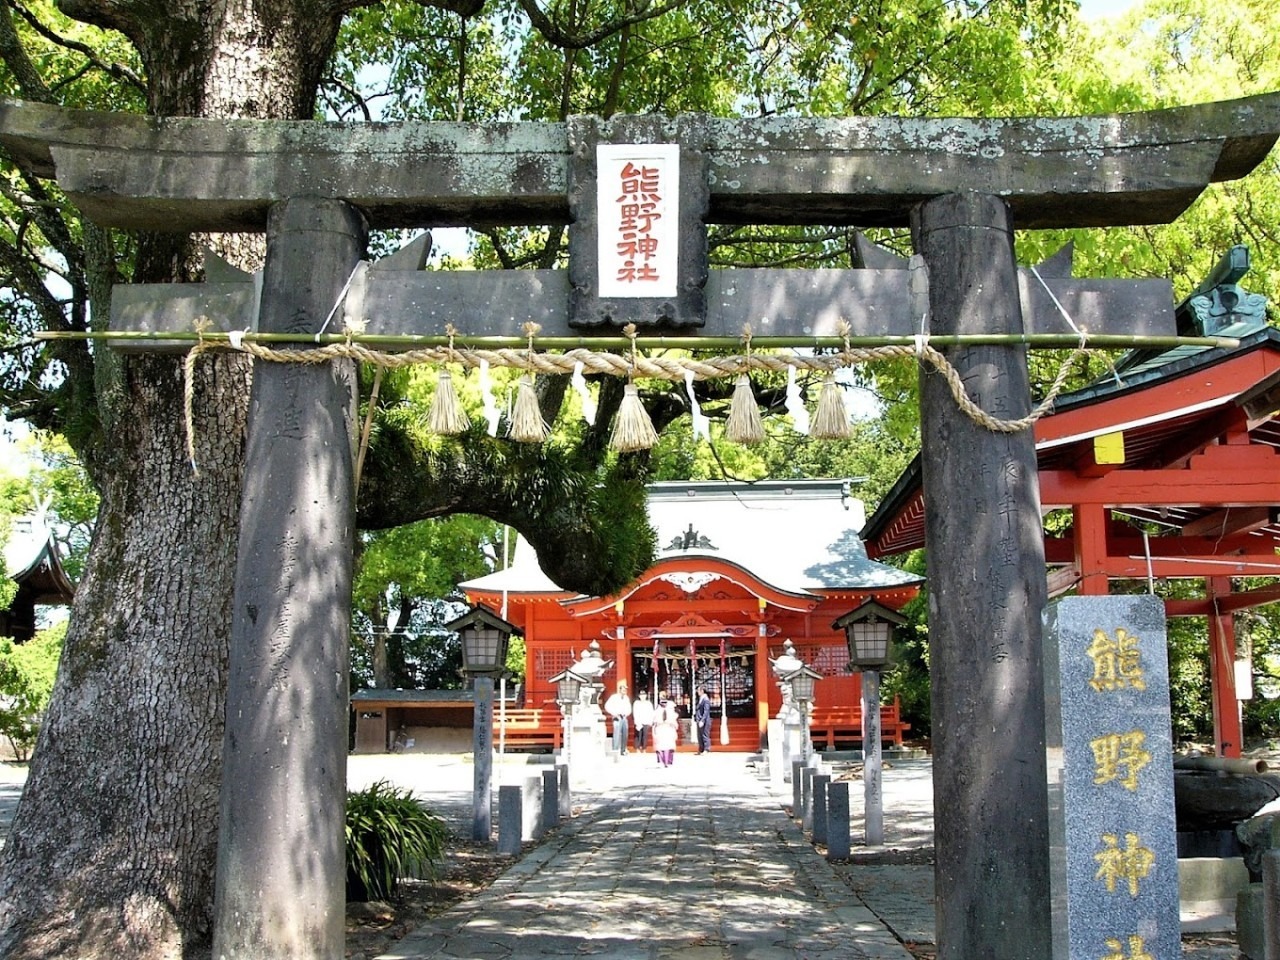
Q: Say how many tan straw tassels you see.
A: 5